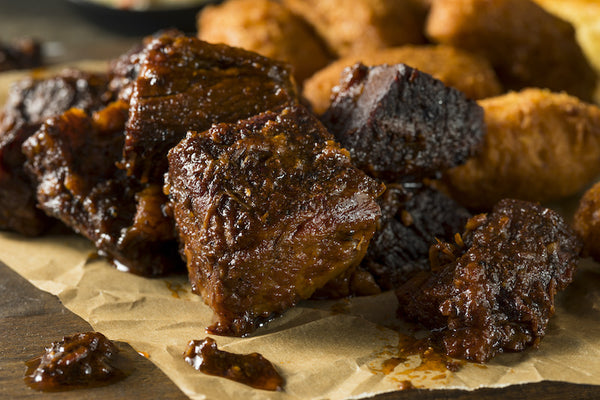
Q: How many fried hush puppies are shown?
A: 6